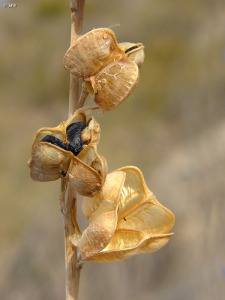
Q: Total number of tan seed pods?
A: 3